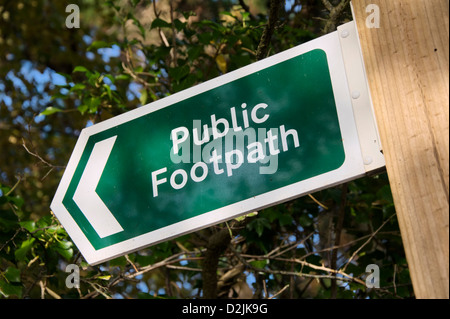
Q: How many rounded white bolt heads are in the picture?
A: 3